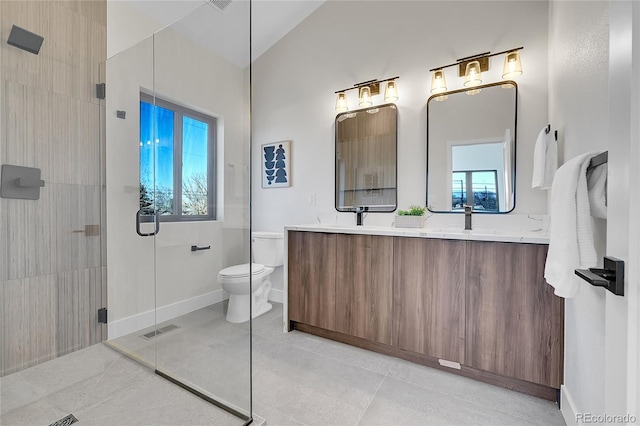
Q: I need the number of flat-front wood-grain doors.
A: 4